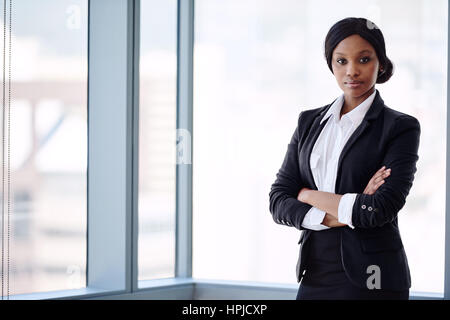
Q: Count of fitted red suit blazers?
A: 0